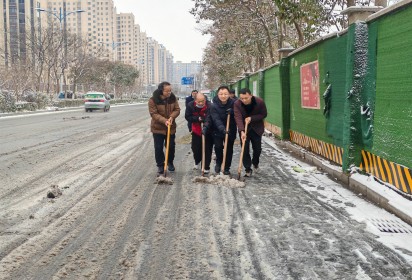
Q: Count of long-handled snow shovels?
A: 4